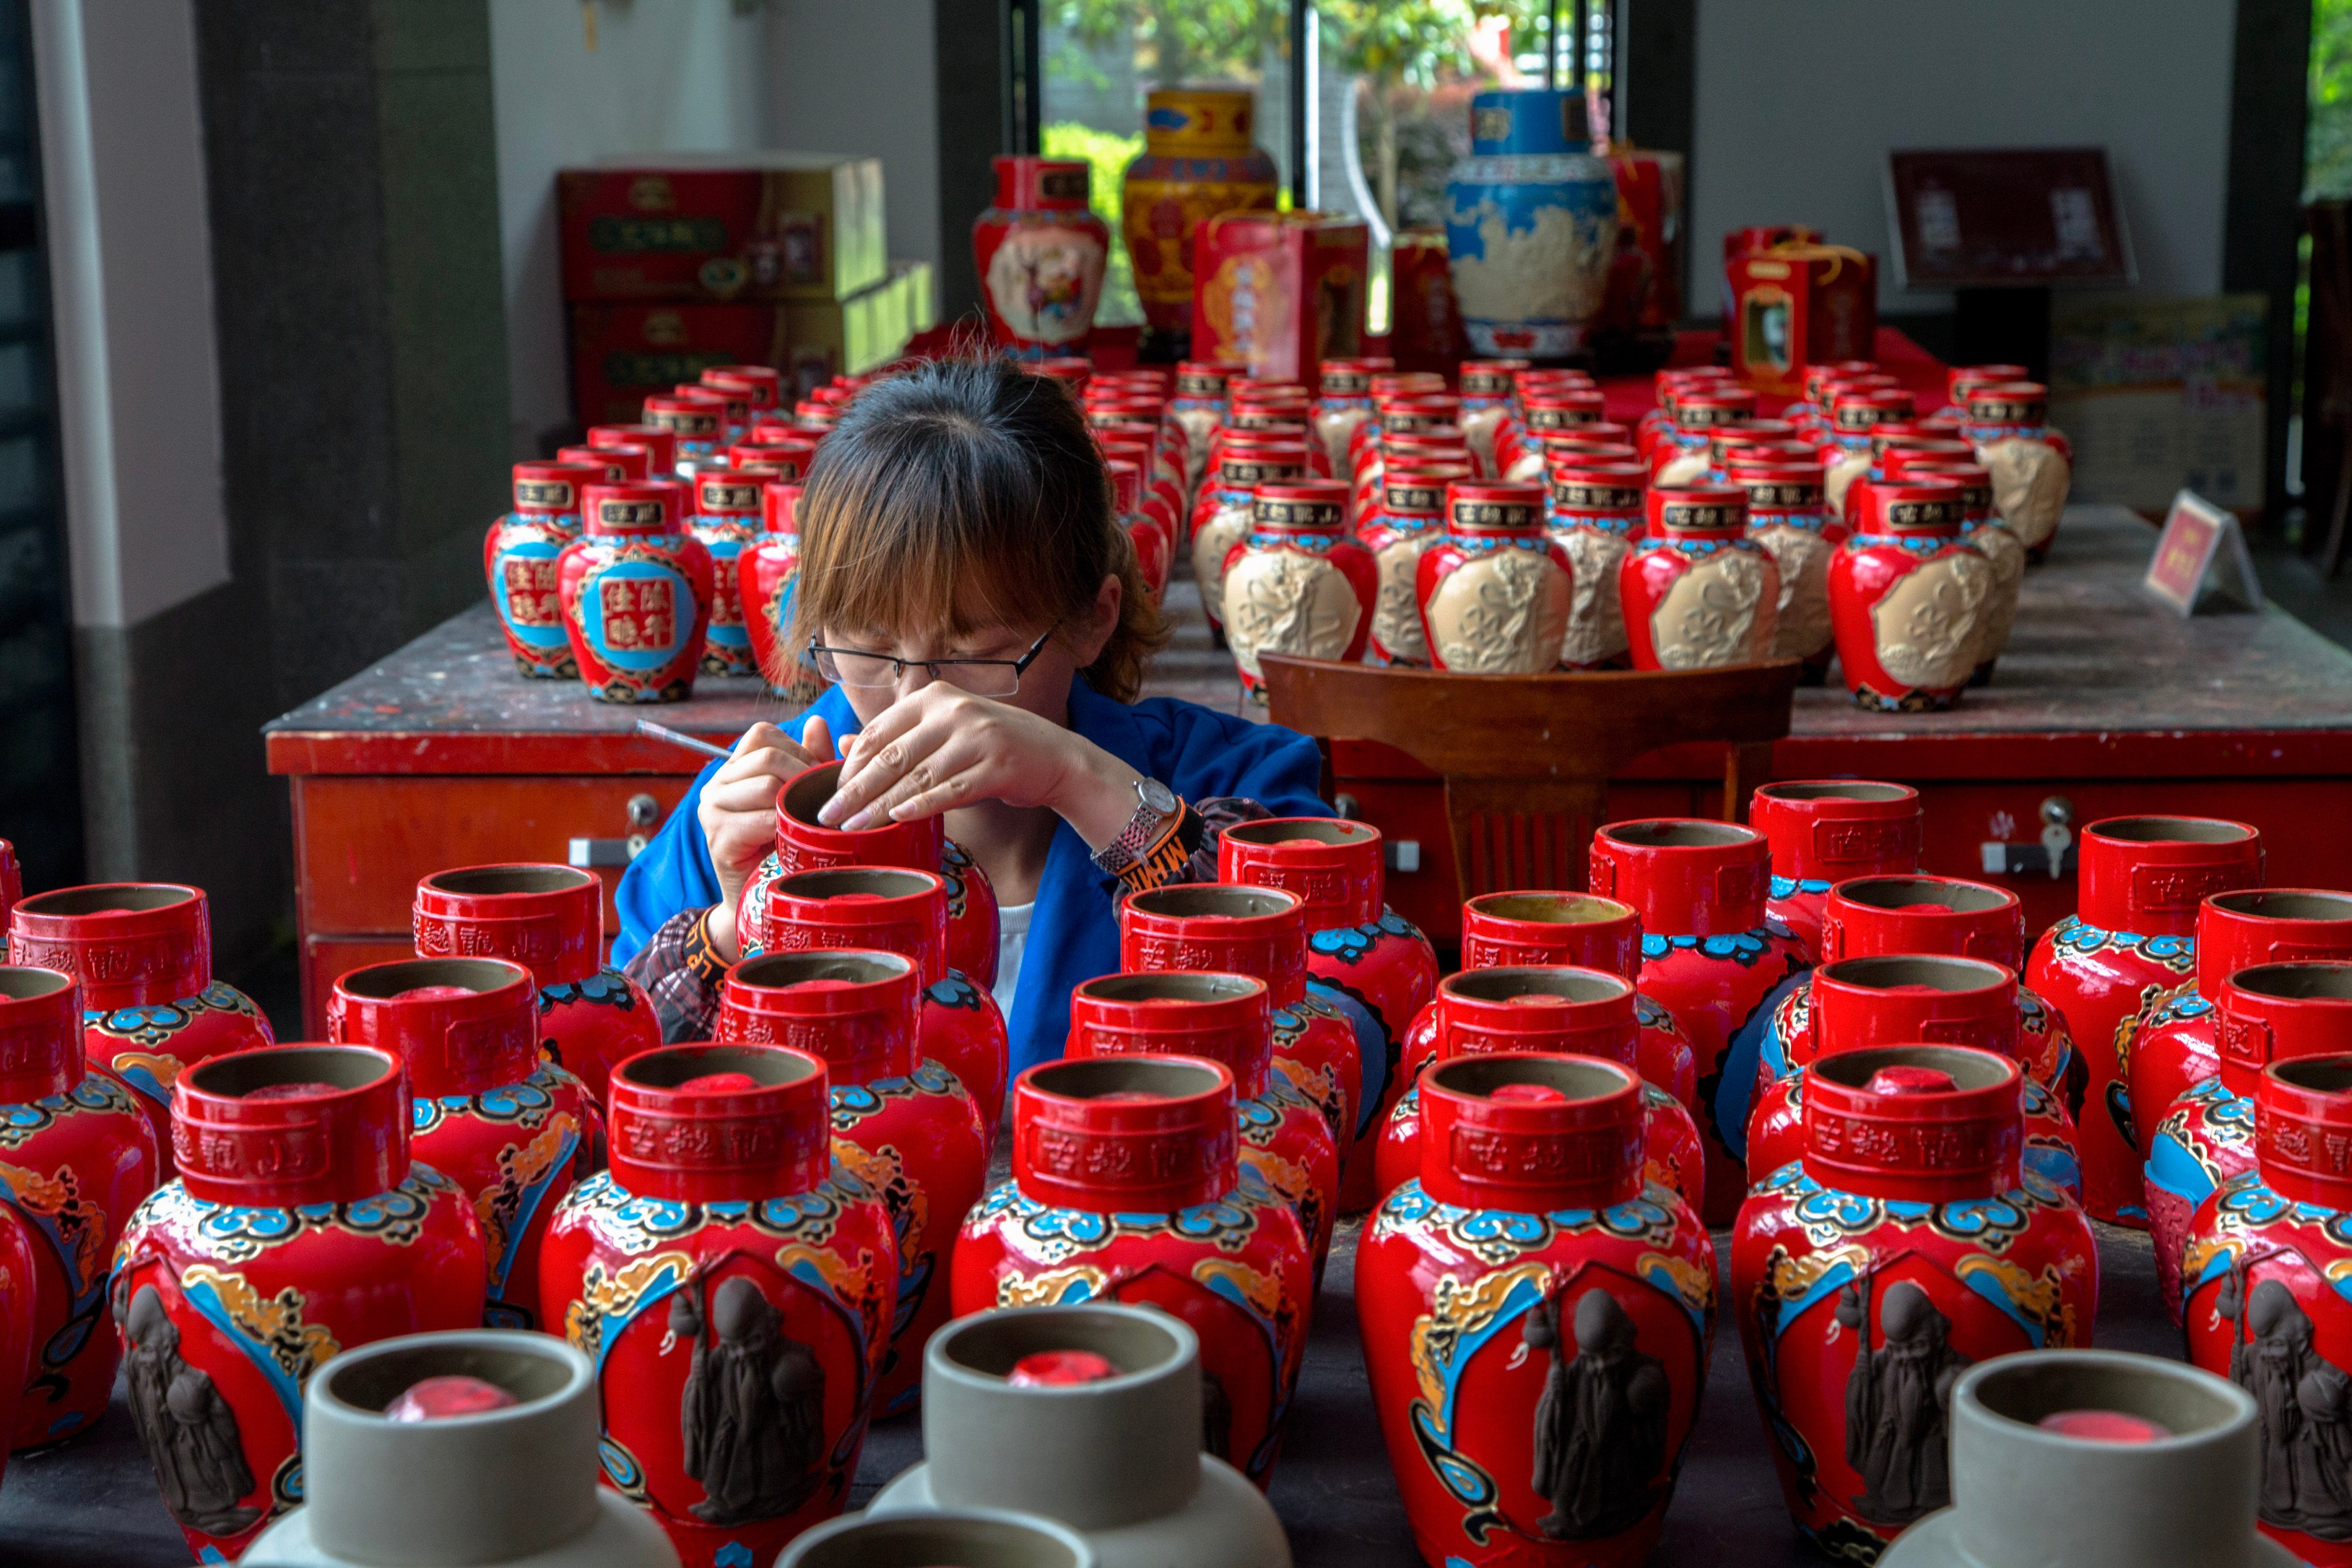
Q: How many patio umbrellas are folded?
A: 0